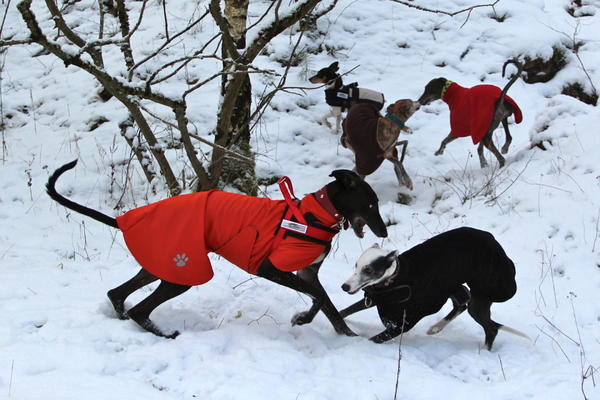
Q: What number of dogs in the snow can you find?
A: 5